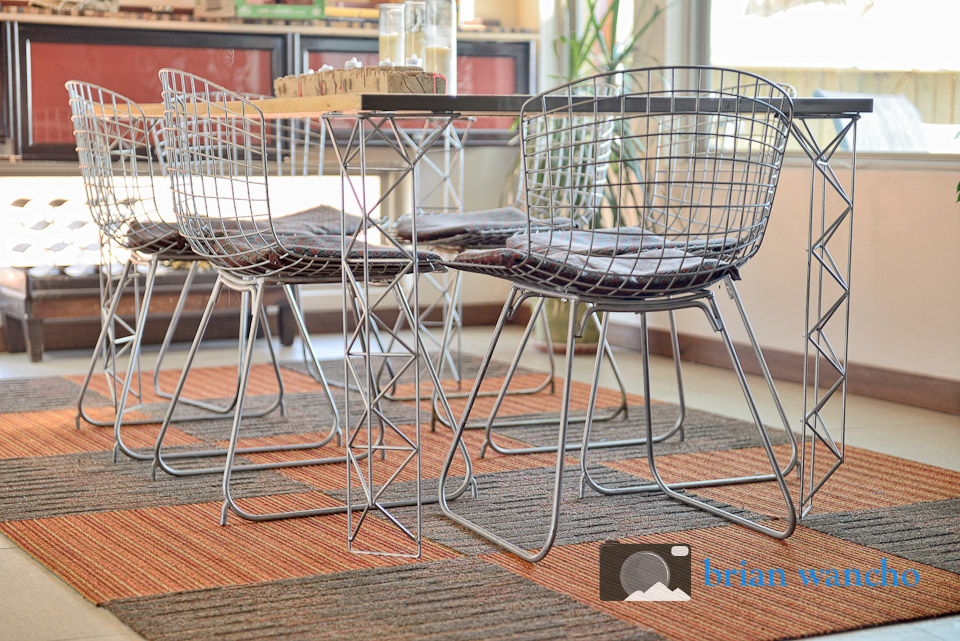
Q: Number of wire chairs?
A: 6